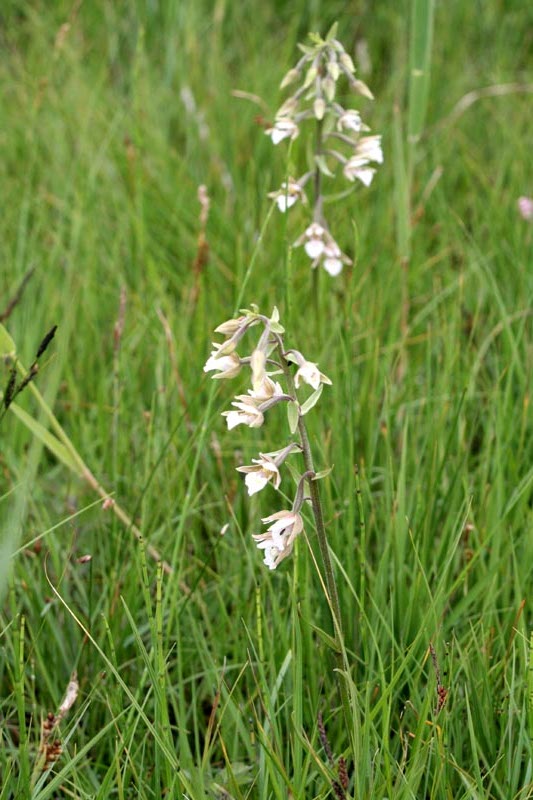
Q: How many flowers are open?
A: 14